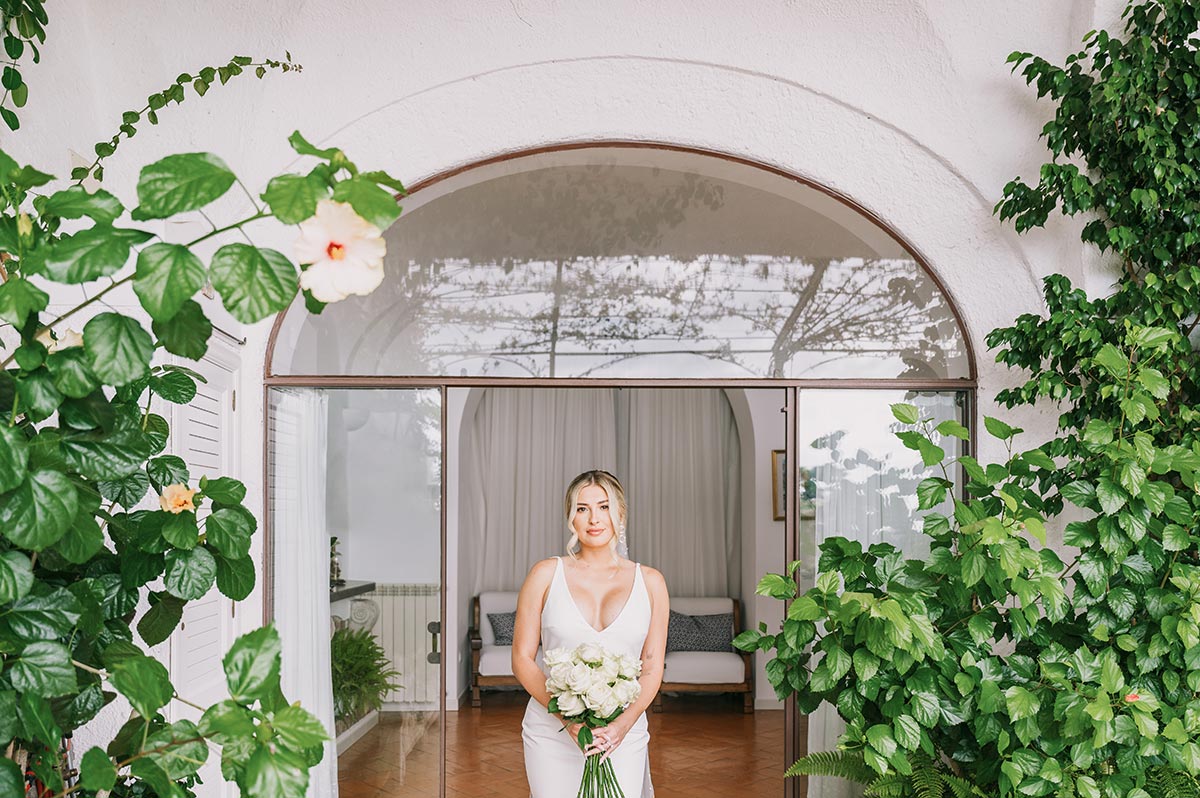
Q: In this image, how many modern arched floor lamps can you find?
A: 0